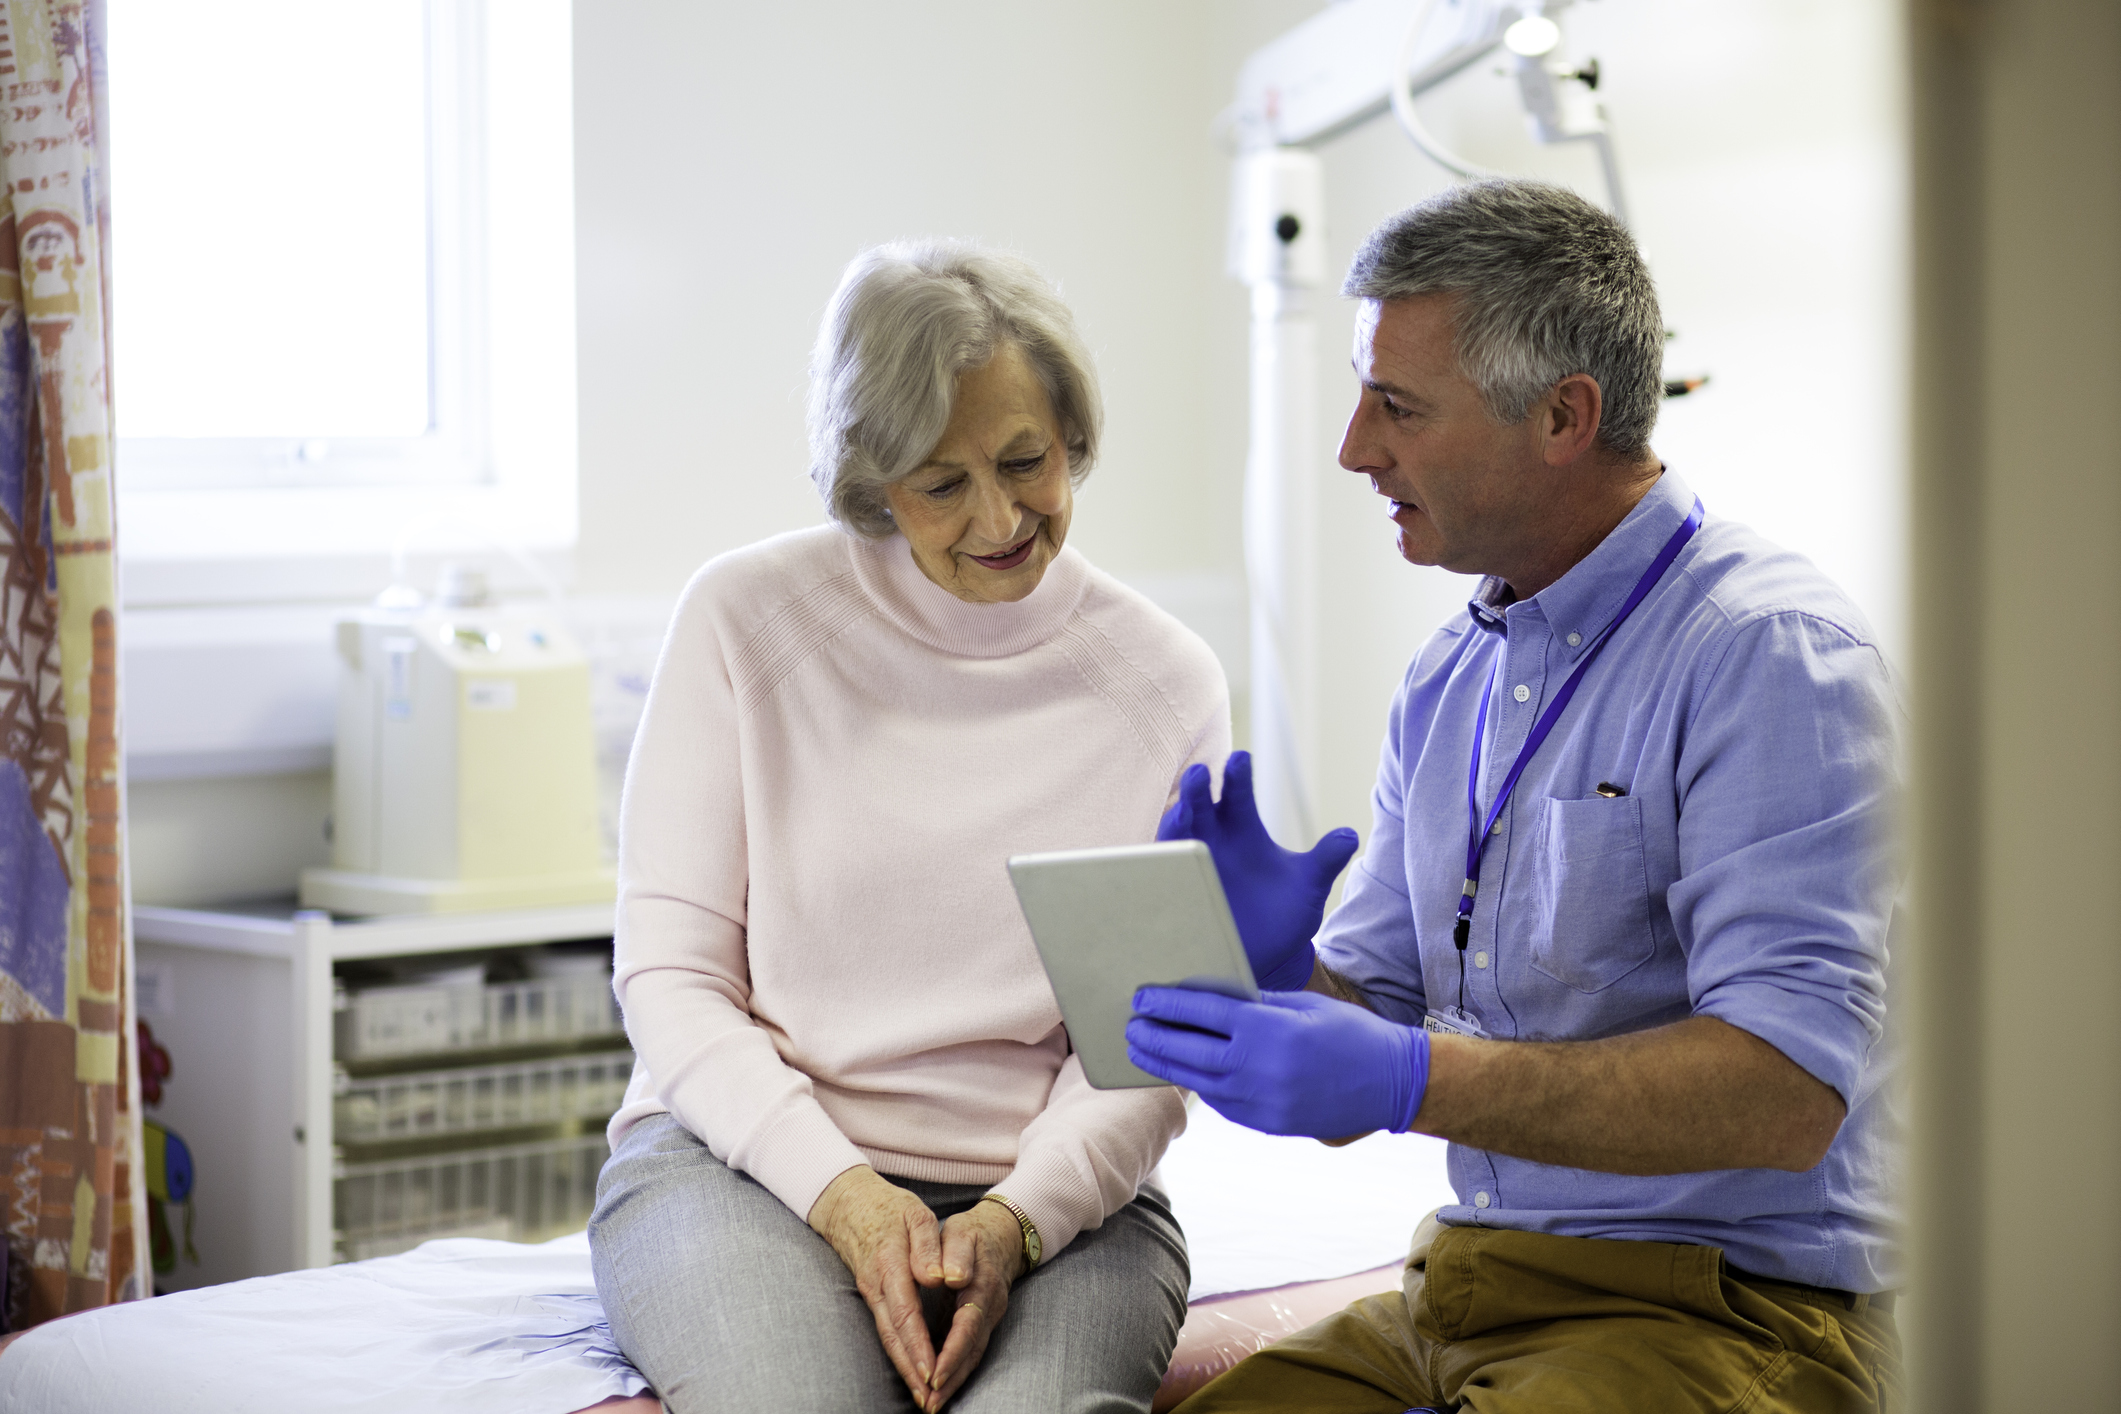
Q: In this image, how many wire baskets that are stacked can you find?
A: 3